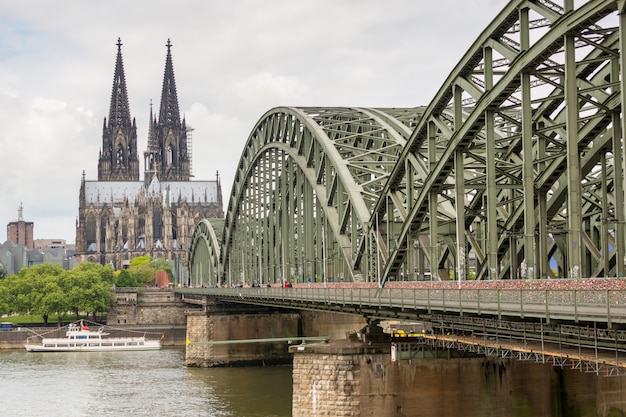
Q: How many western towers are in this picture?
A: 2